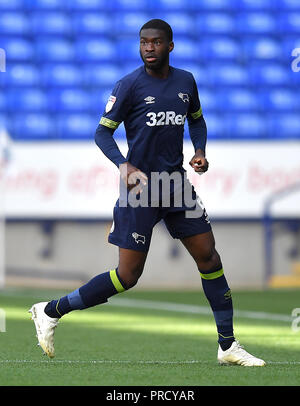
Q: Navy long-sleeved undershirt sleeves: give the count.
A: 2